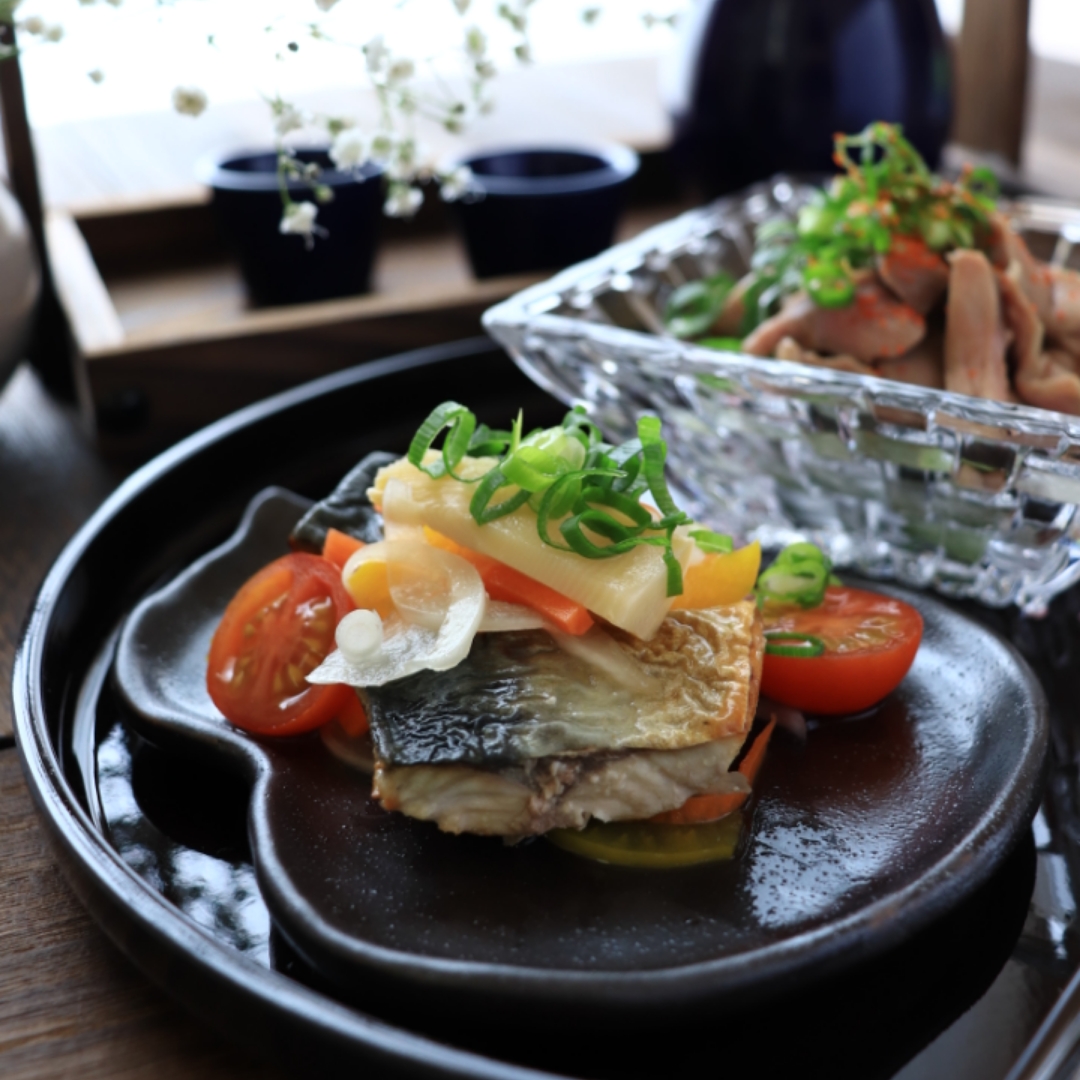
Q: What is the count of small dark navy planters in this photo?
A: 2